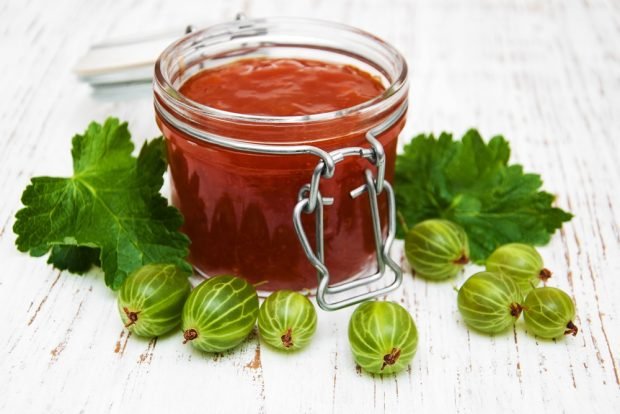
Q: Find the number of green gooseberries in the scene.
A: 8